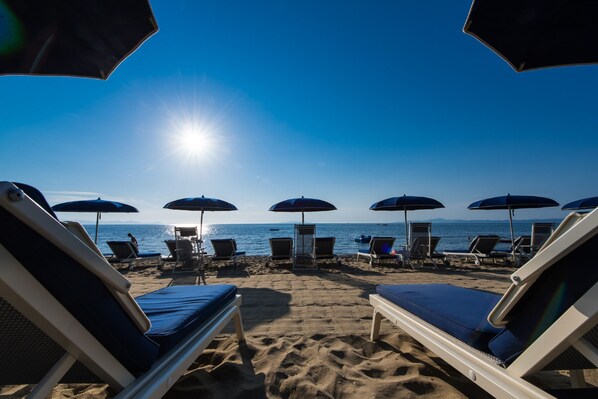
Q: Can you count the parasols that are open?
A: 8